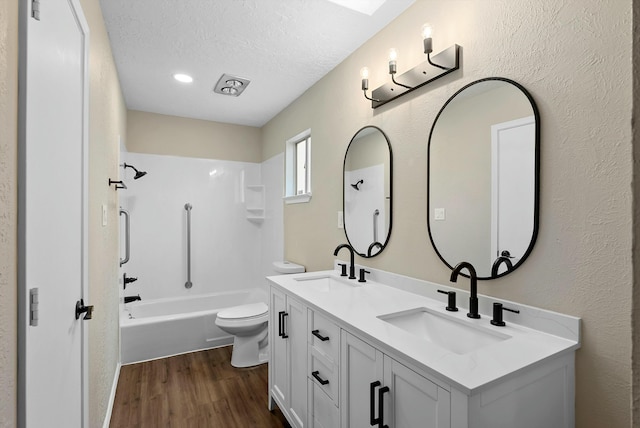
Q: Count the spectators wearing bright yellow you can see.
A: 0